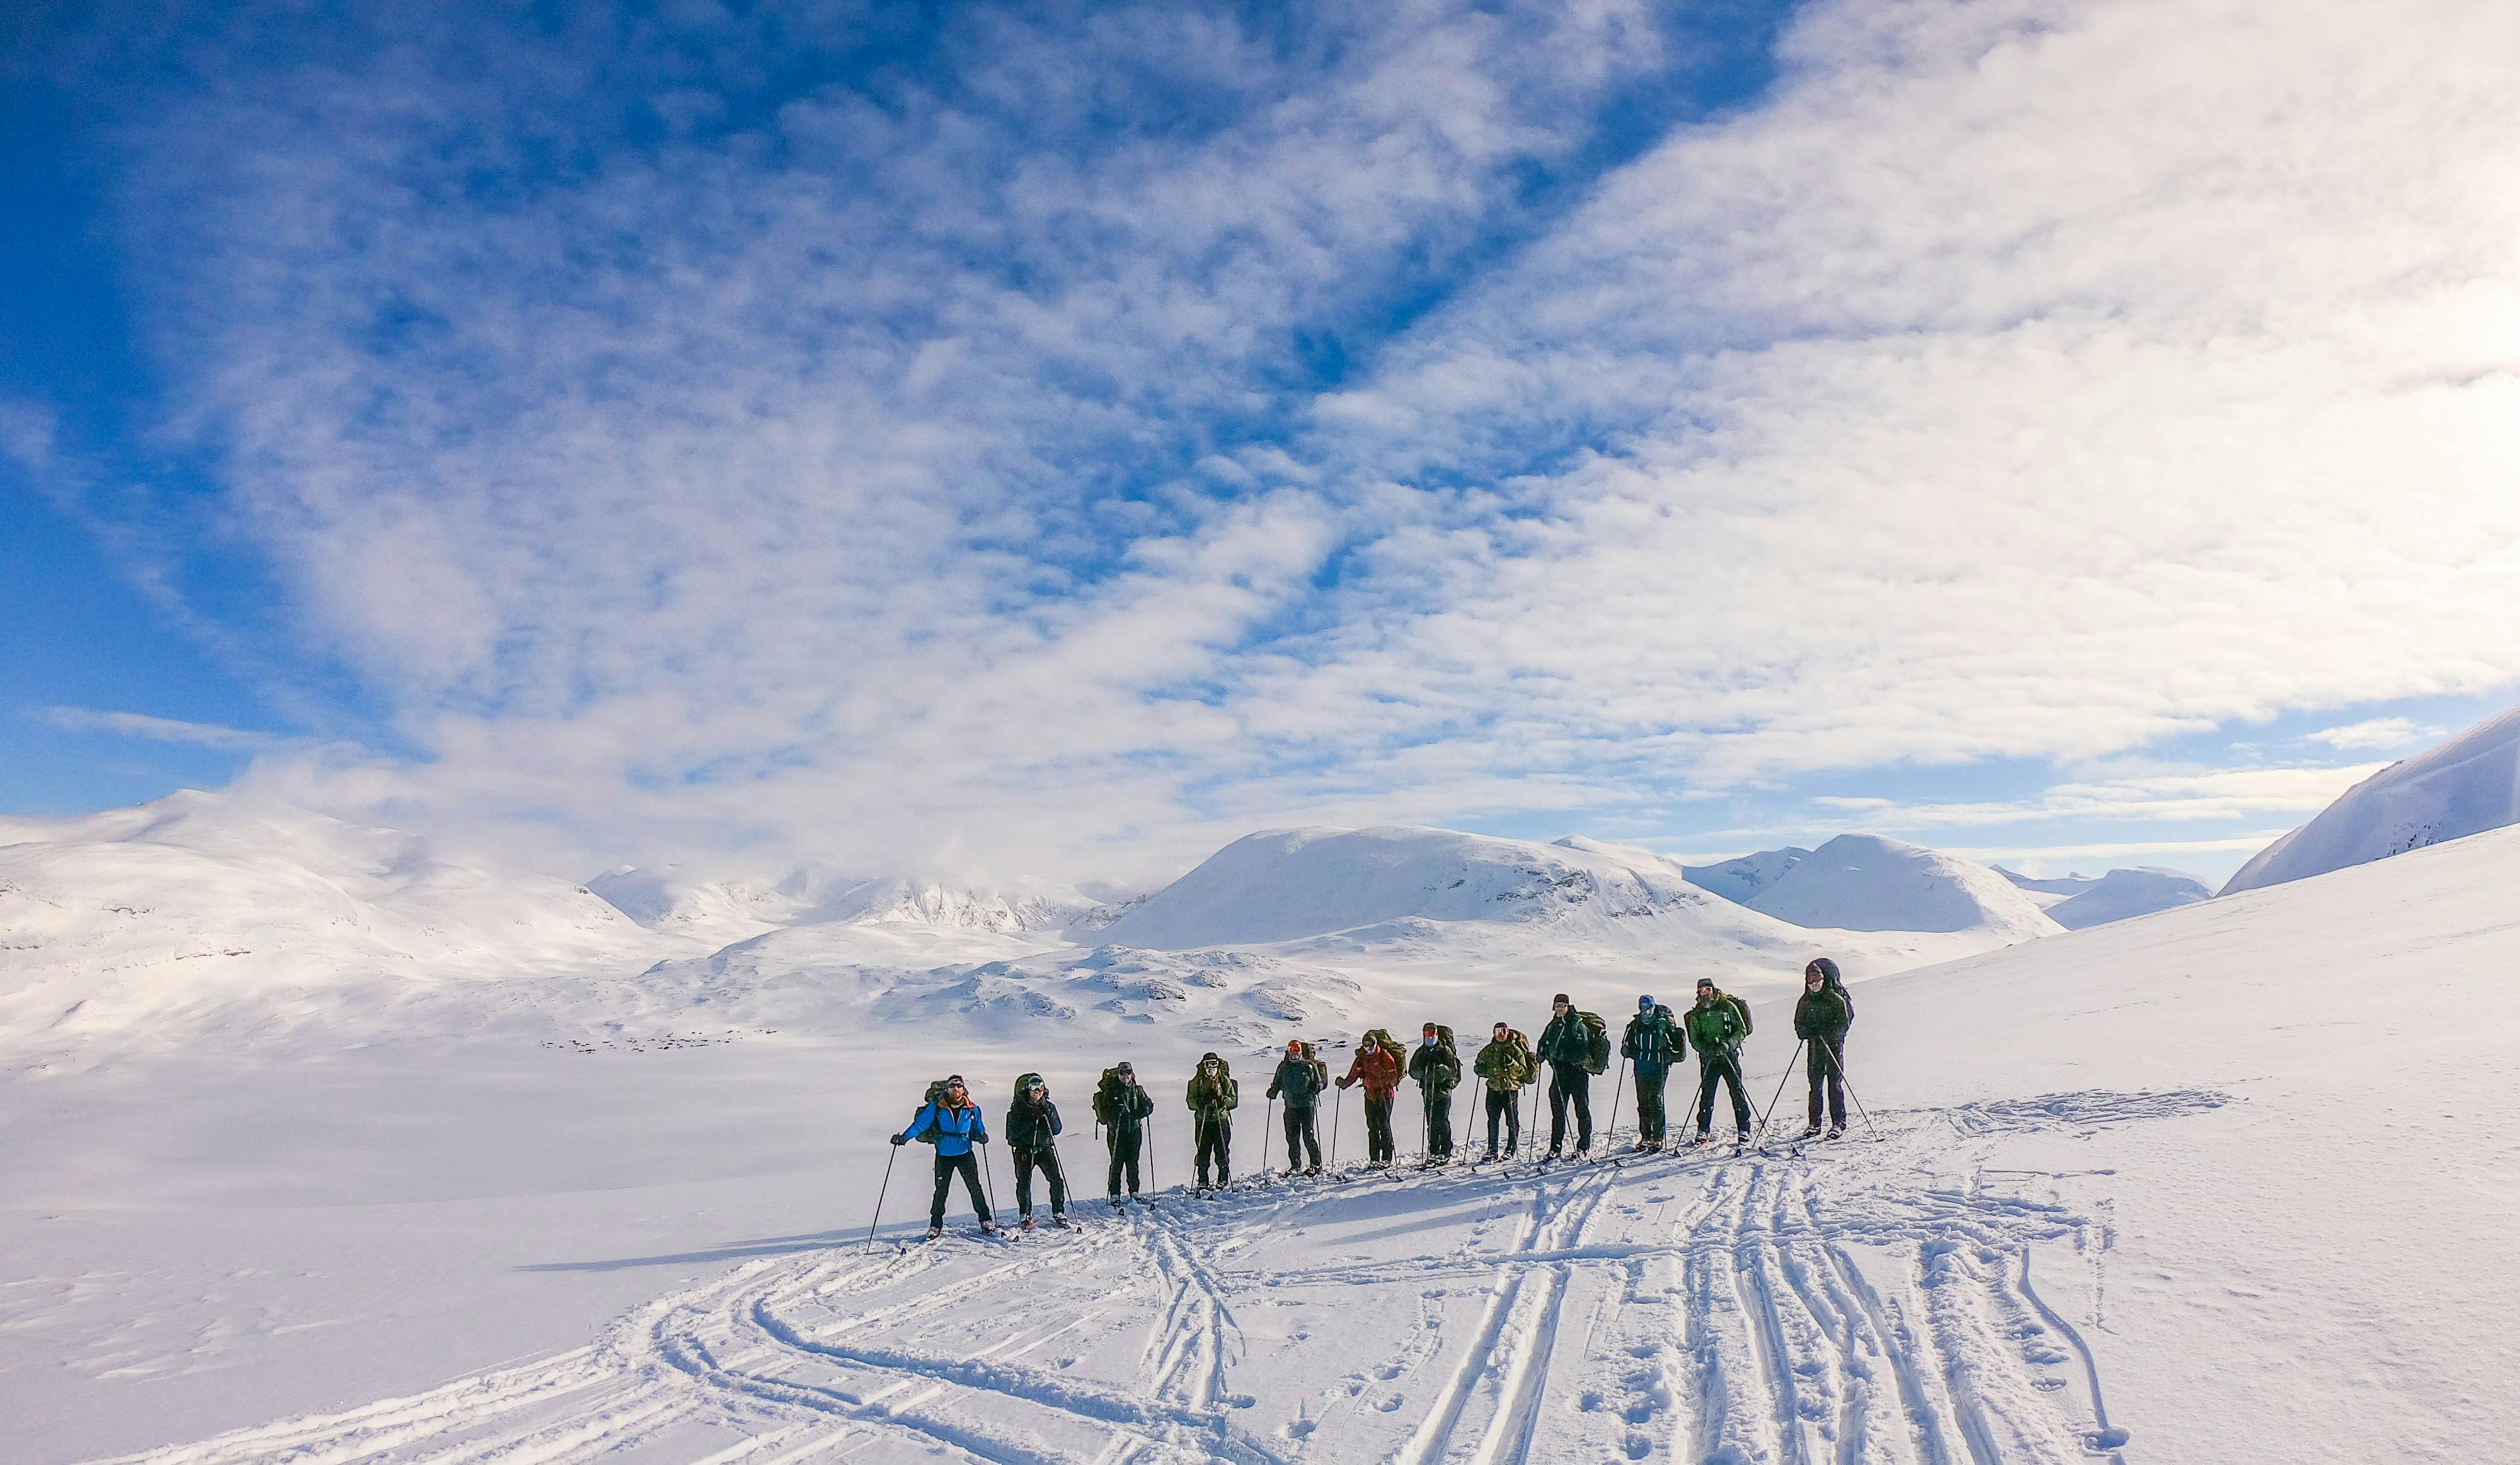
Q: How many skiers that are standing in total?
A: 12